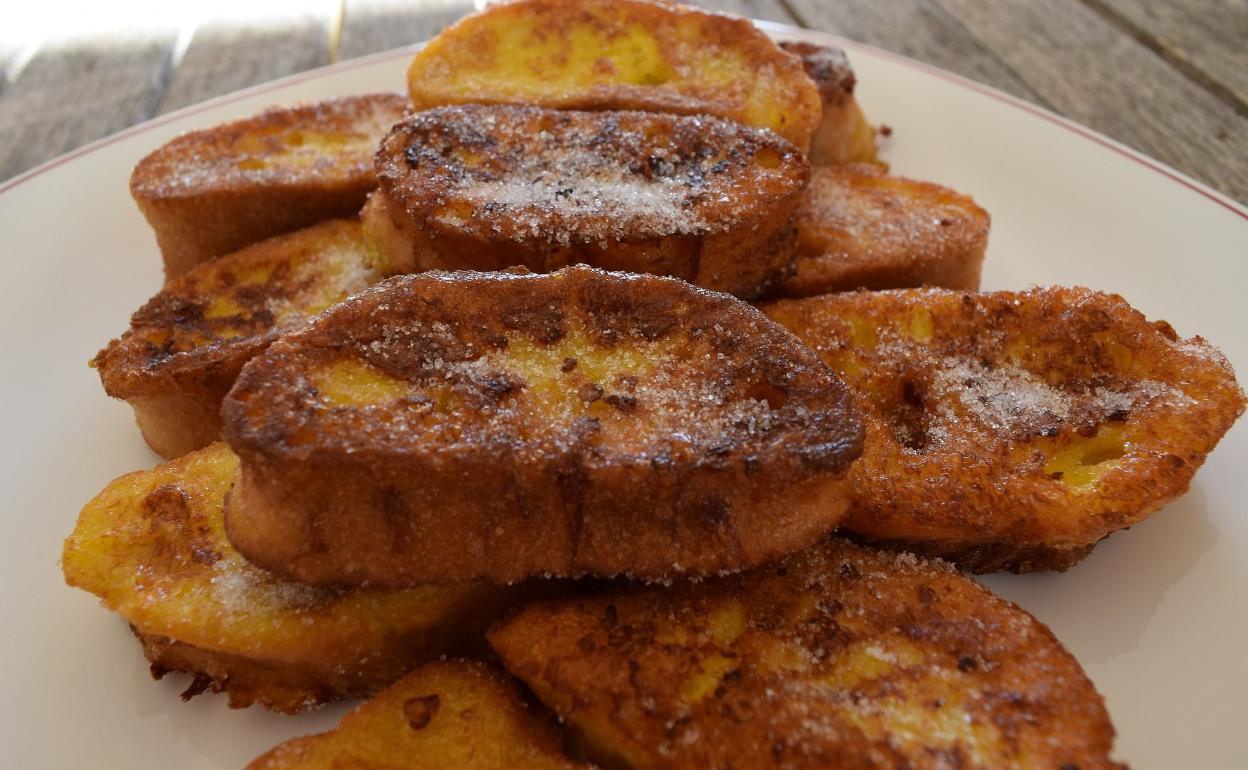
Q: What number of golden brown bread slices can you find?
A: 11